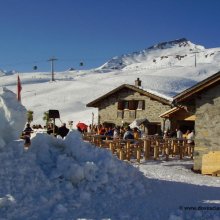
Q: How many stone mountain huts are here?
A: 2